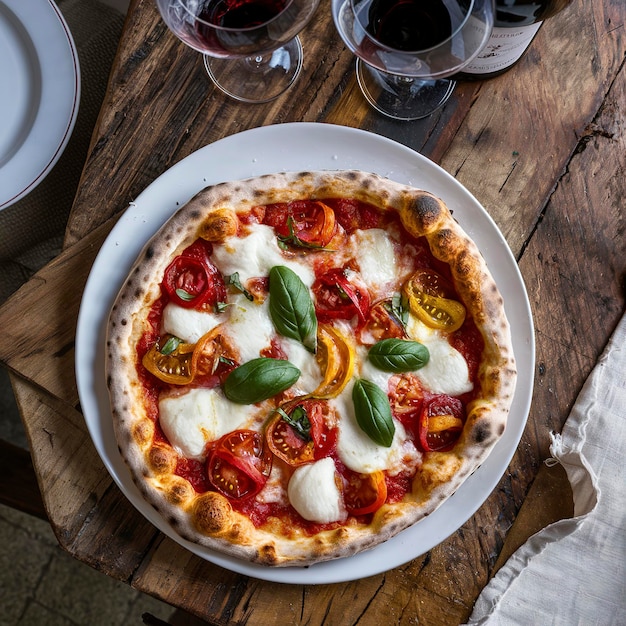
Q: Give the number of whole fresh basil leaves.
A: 4